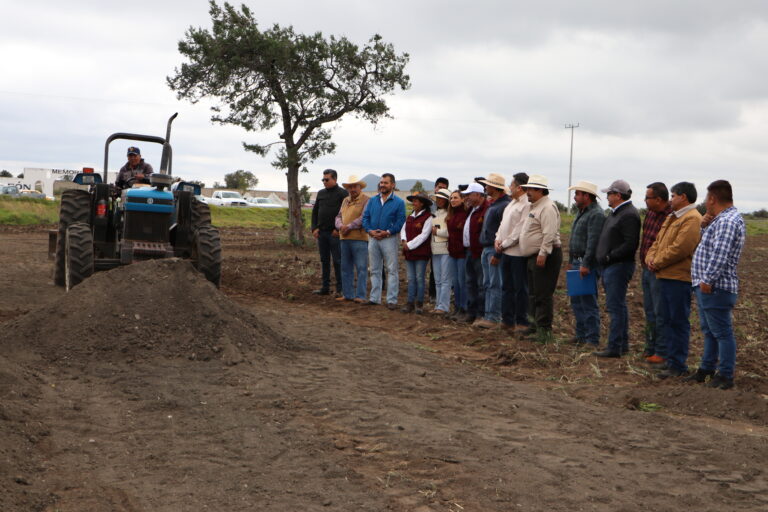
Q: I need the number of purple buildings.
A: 0